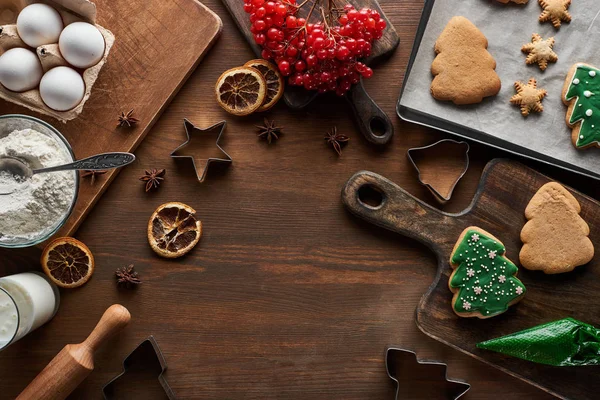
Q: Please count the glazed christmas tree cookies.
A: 2